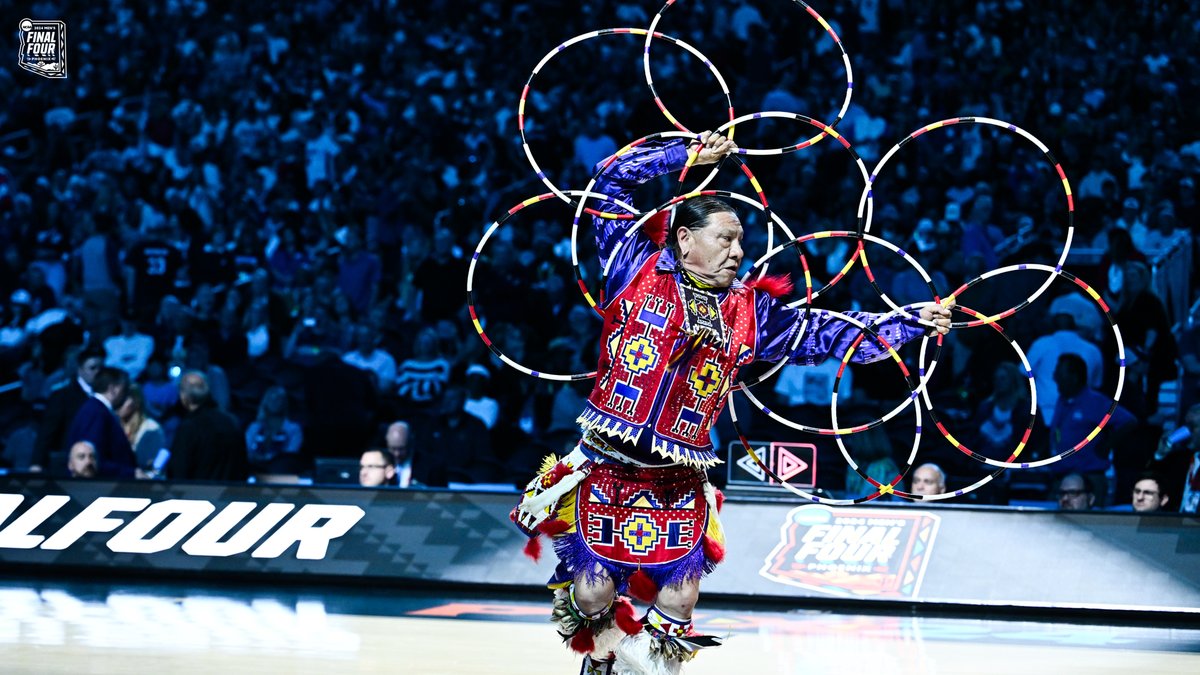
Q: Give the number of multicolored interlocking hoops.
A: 11